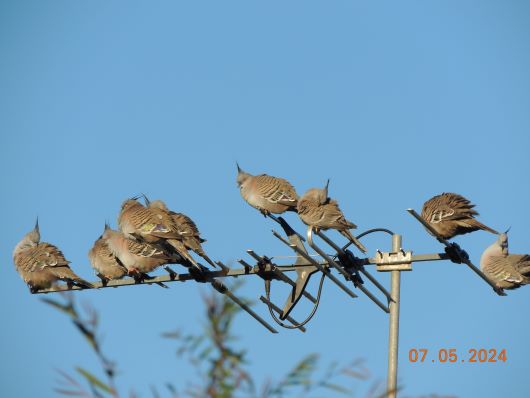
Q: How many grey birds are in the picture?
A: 9